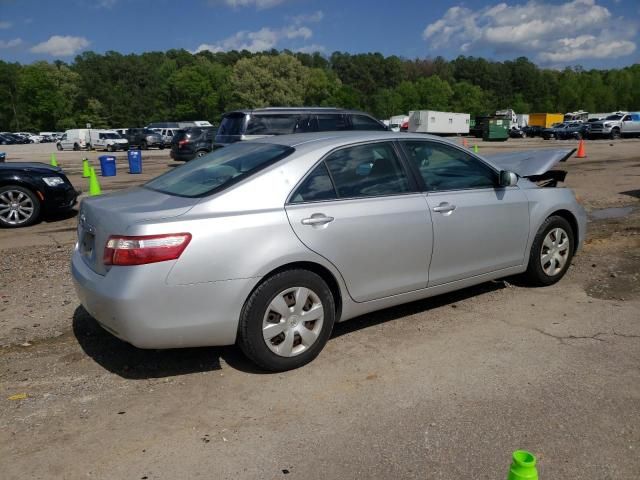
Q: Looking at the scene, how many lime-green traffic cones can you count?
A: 5